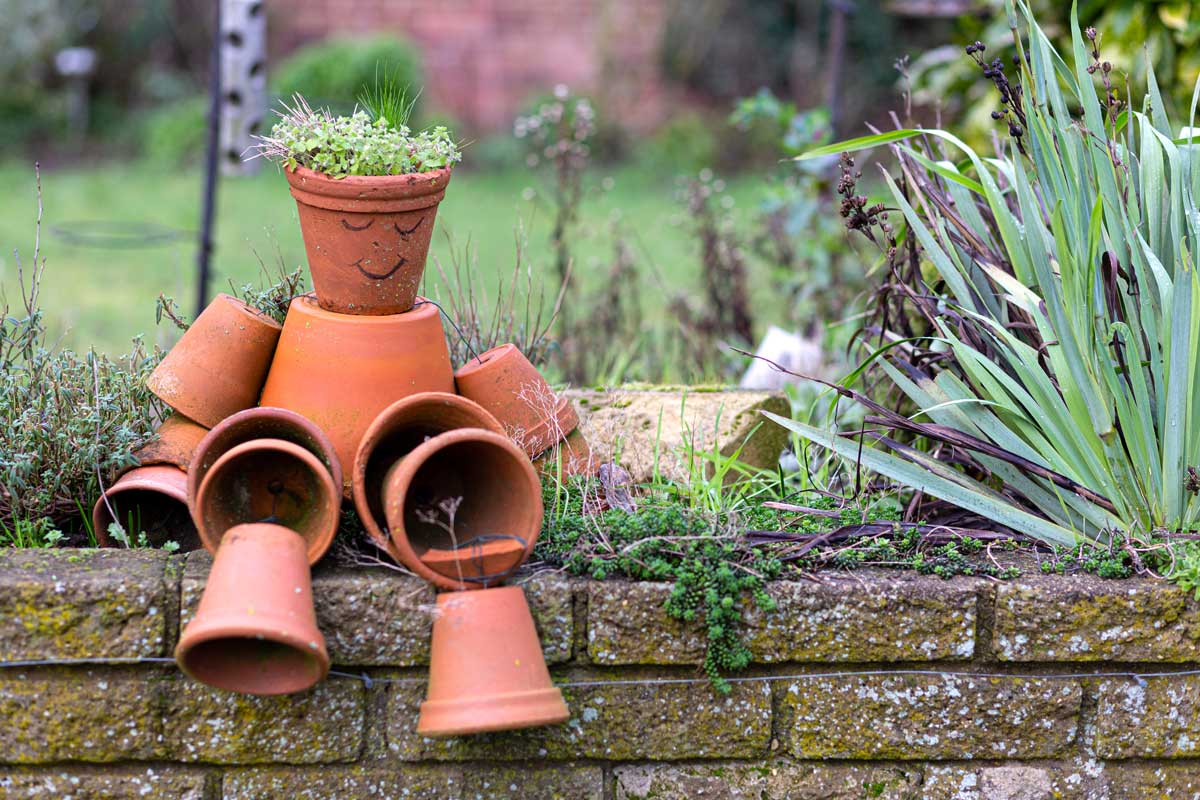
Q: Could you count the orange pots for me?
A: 13